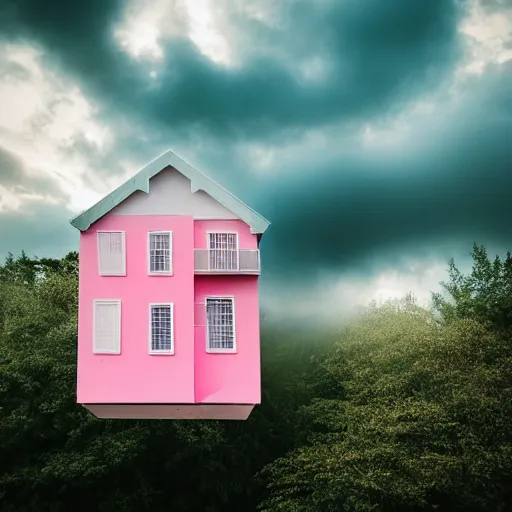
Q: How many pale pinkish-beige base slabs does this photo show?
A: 1